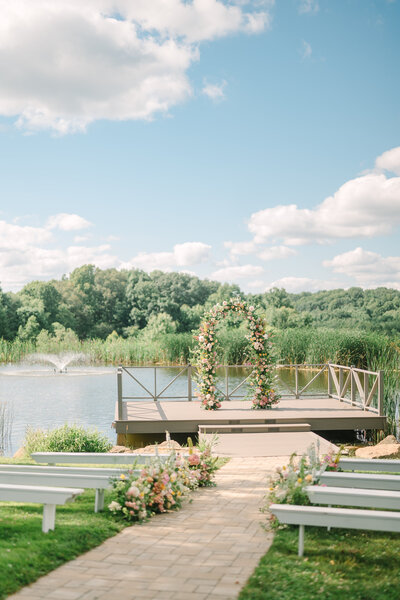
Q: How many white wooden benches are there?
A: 8